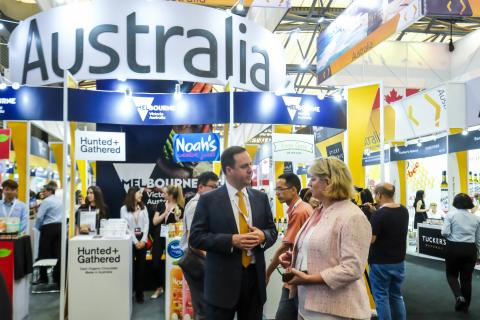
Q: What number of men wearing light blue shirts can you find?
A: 2